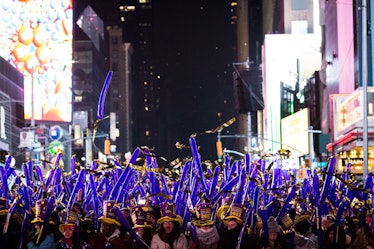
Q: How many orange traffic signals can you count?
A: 2